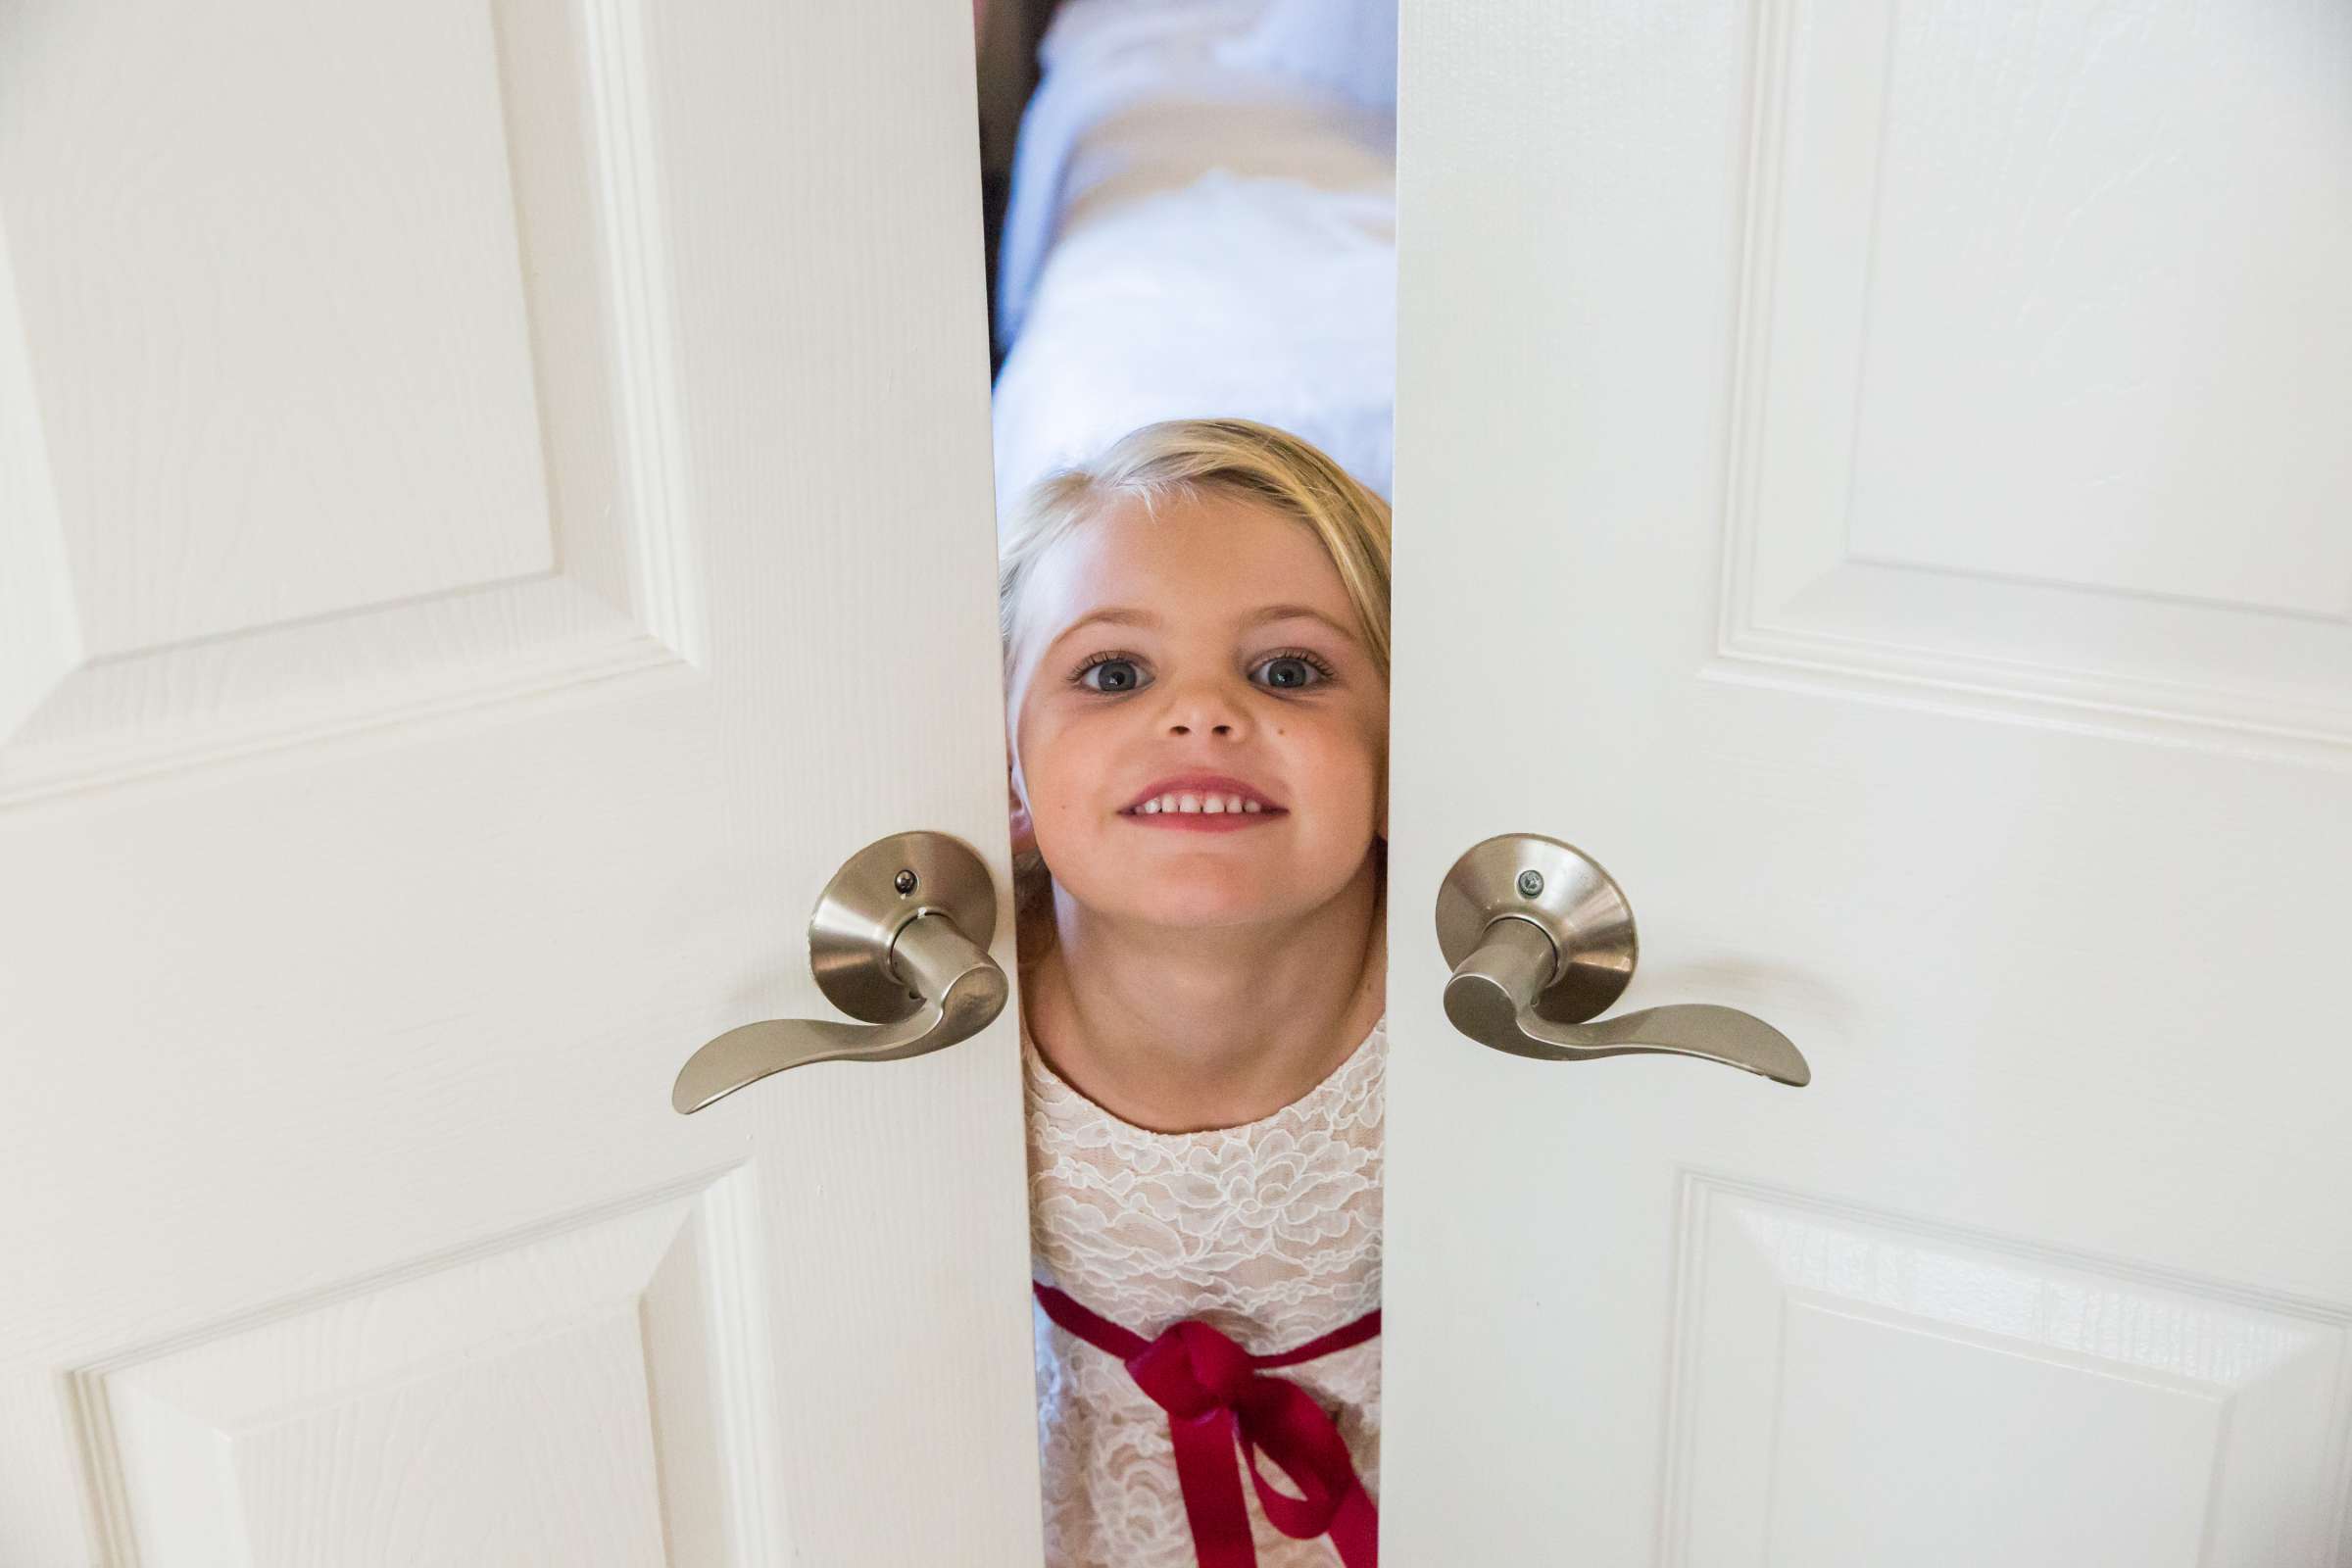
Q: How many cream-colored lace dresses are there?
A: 1